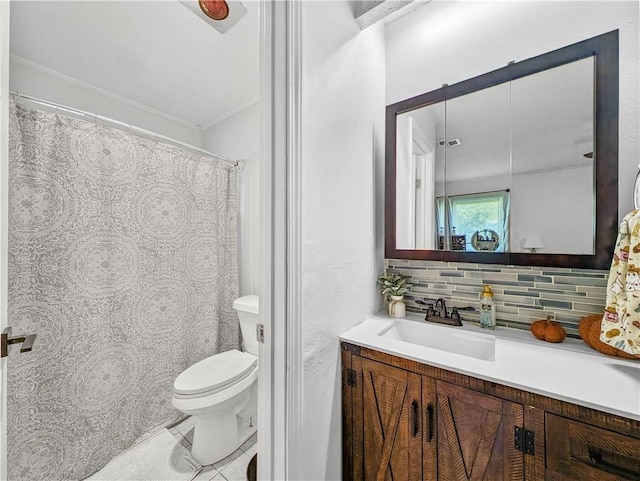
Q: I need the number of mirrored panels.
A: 3